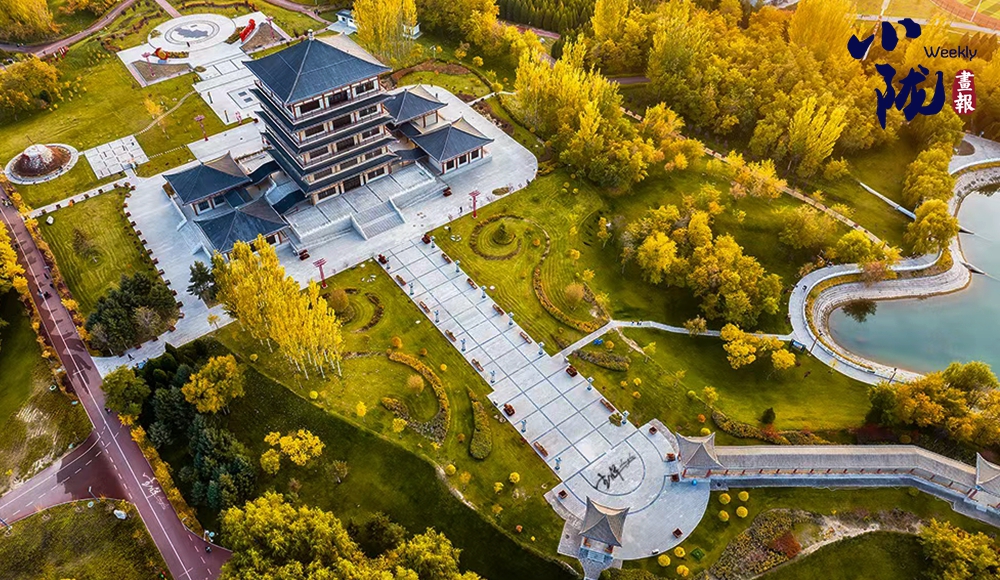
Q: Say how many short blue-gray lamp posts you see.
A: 14